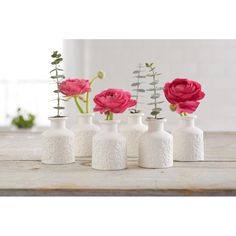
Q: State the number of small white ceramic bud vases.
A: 6